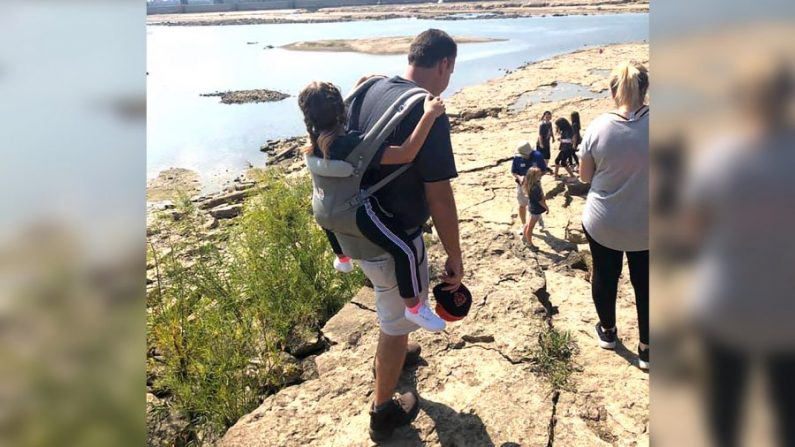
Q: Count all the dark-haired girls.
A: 4